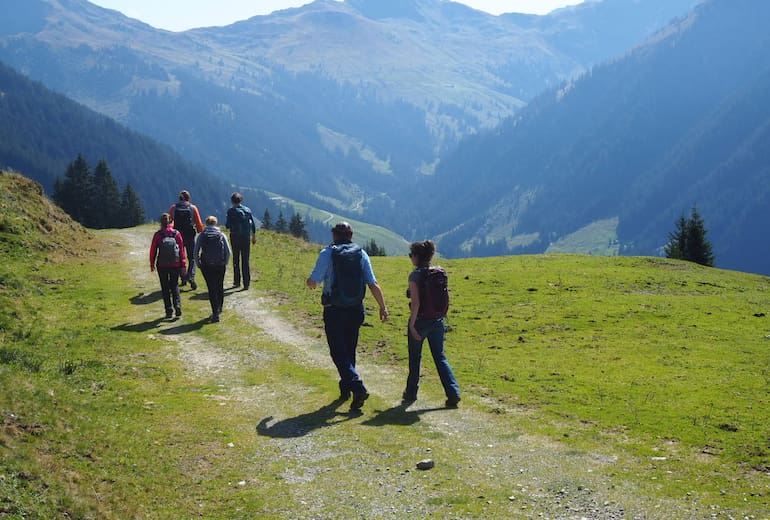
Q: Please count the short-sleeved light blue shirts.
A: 1